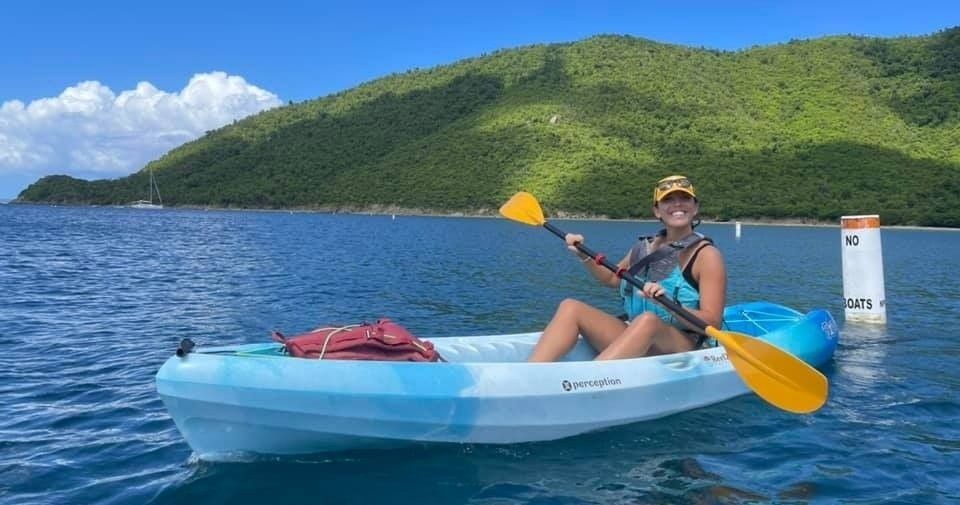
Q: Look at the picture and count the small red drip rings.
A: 2